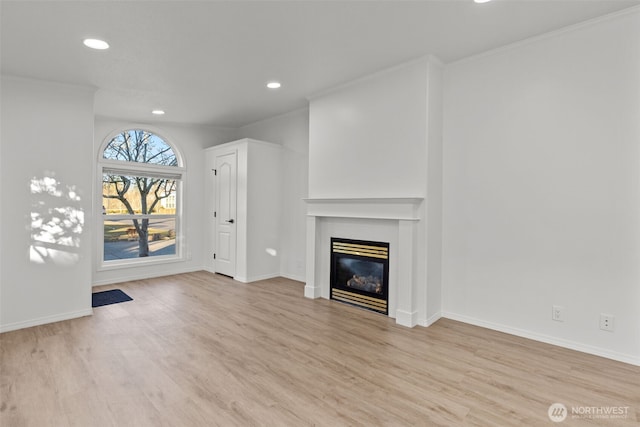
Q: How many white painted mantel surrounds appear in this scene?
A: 1